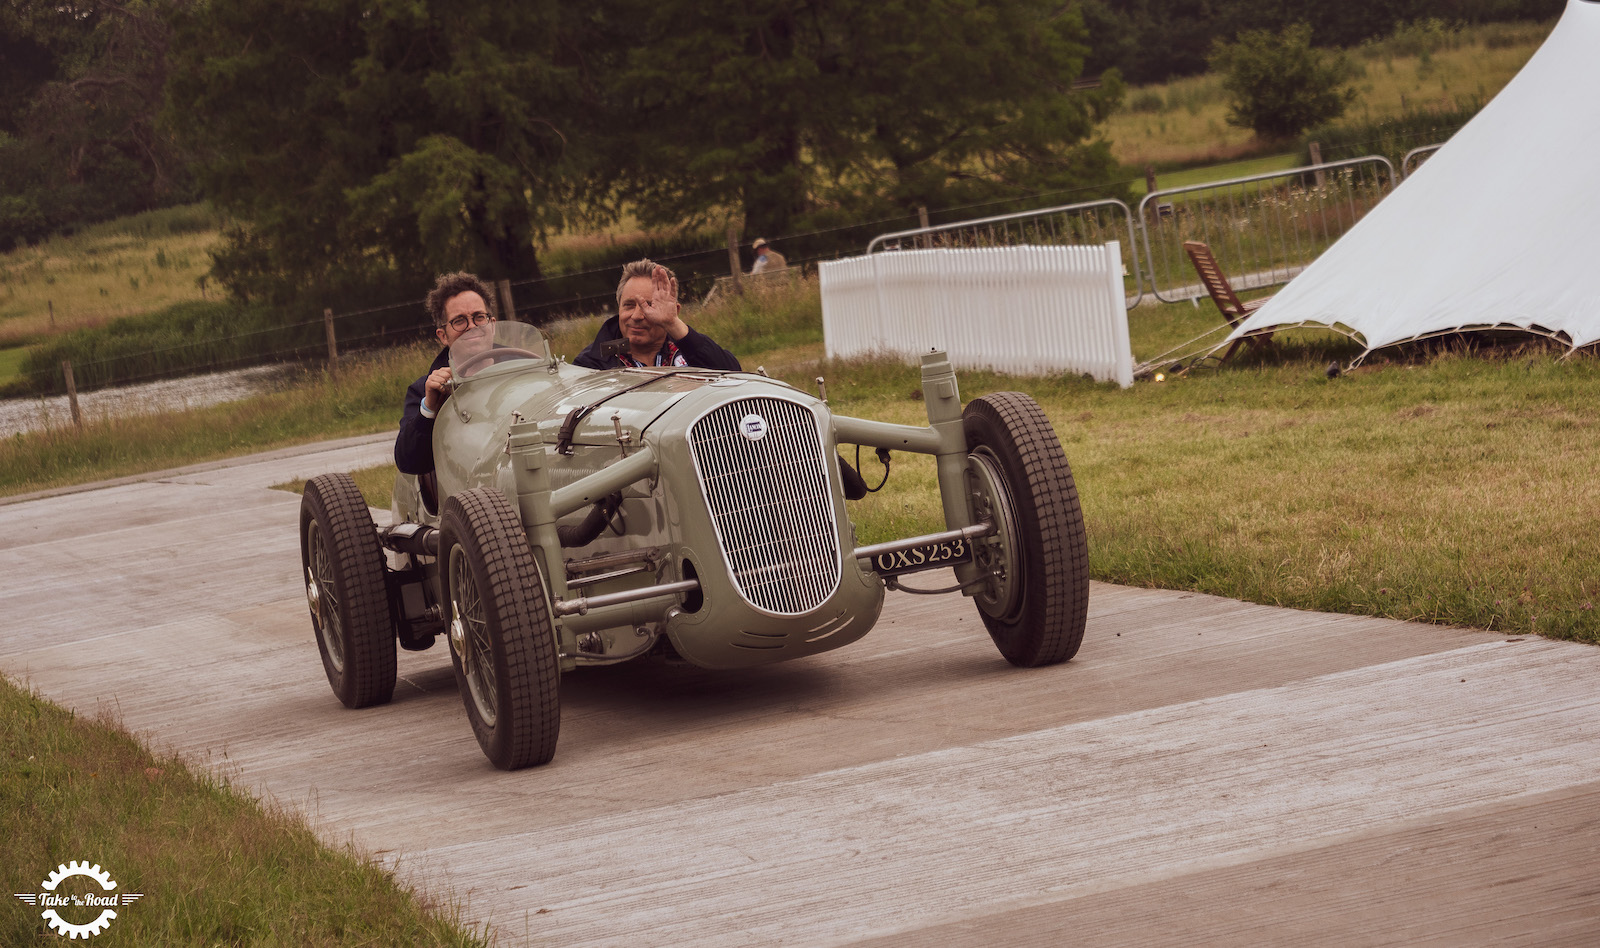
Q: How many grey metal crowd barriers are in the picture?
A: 3